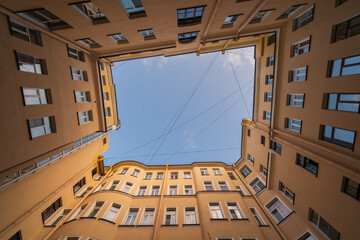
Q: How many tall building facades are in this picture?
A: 4